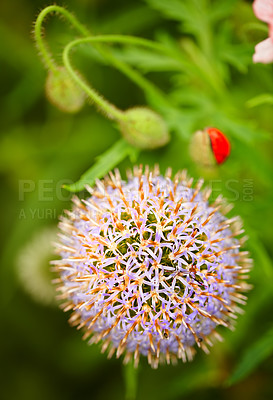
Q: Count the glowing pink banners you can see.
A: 0